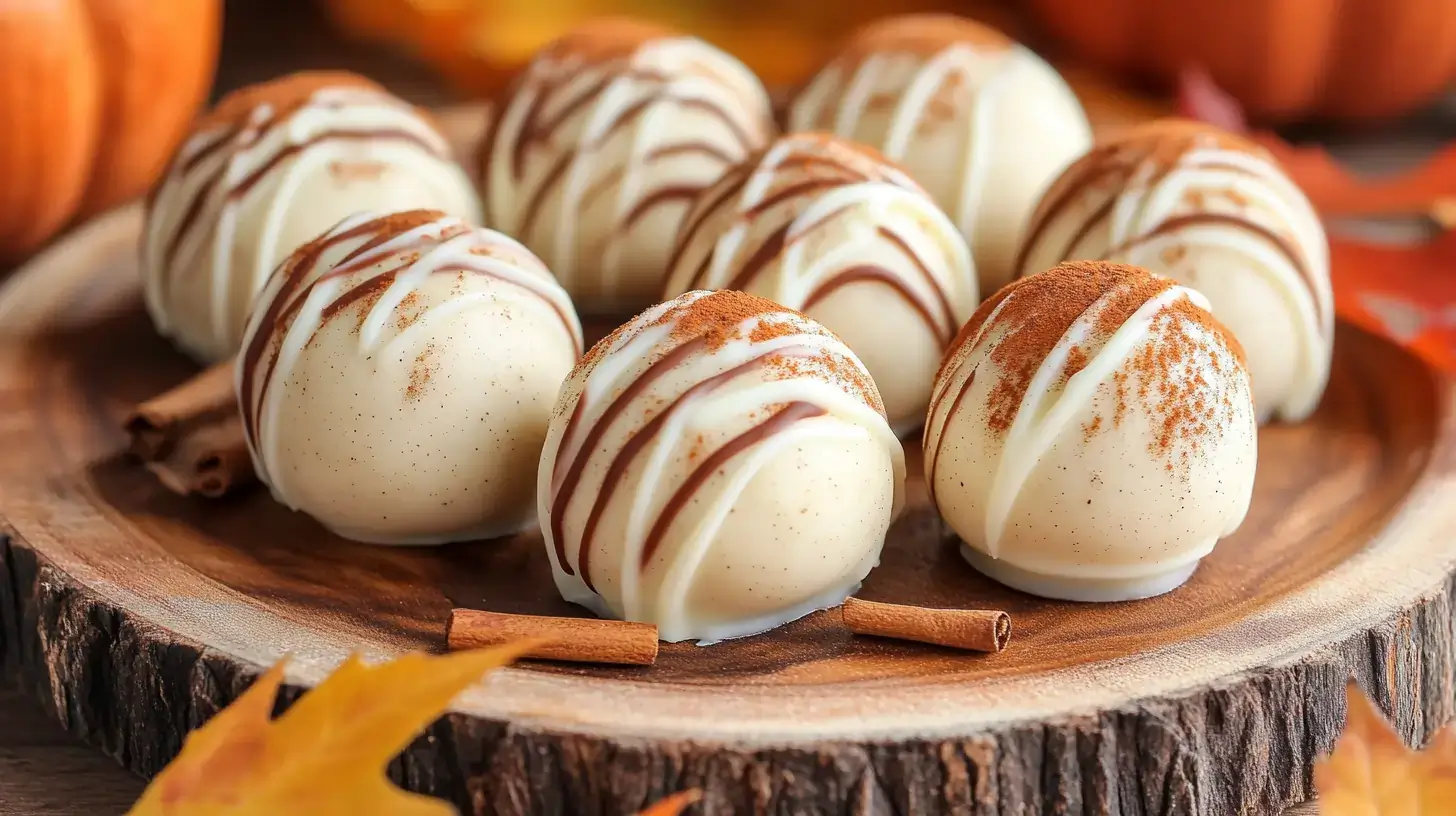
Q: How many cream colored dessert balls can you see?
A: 8